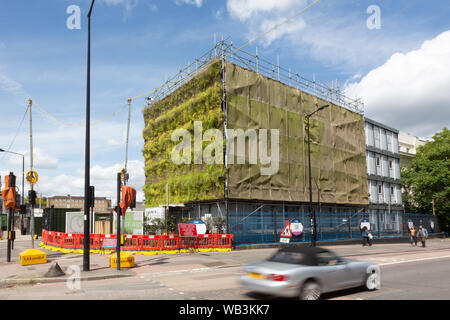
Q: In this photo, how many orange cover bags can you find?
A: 2